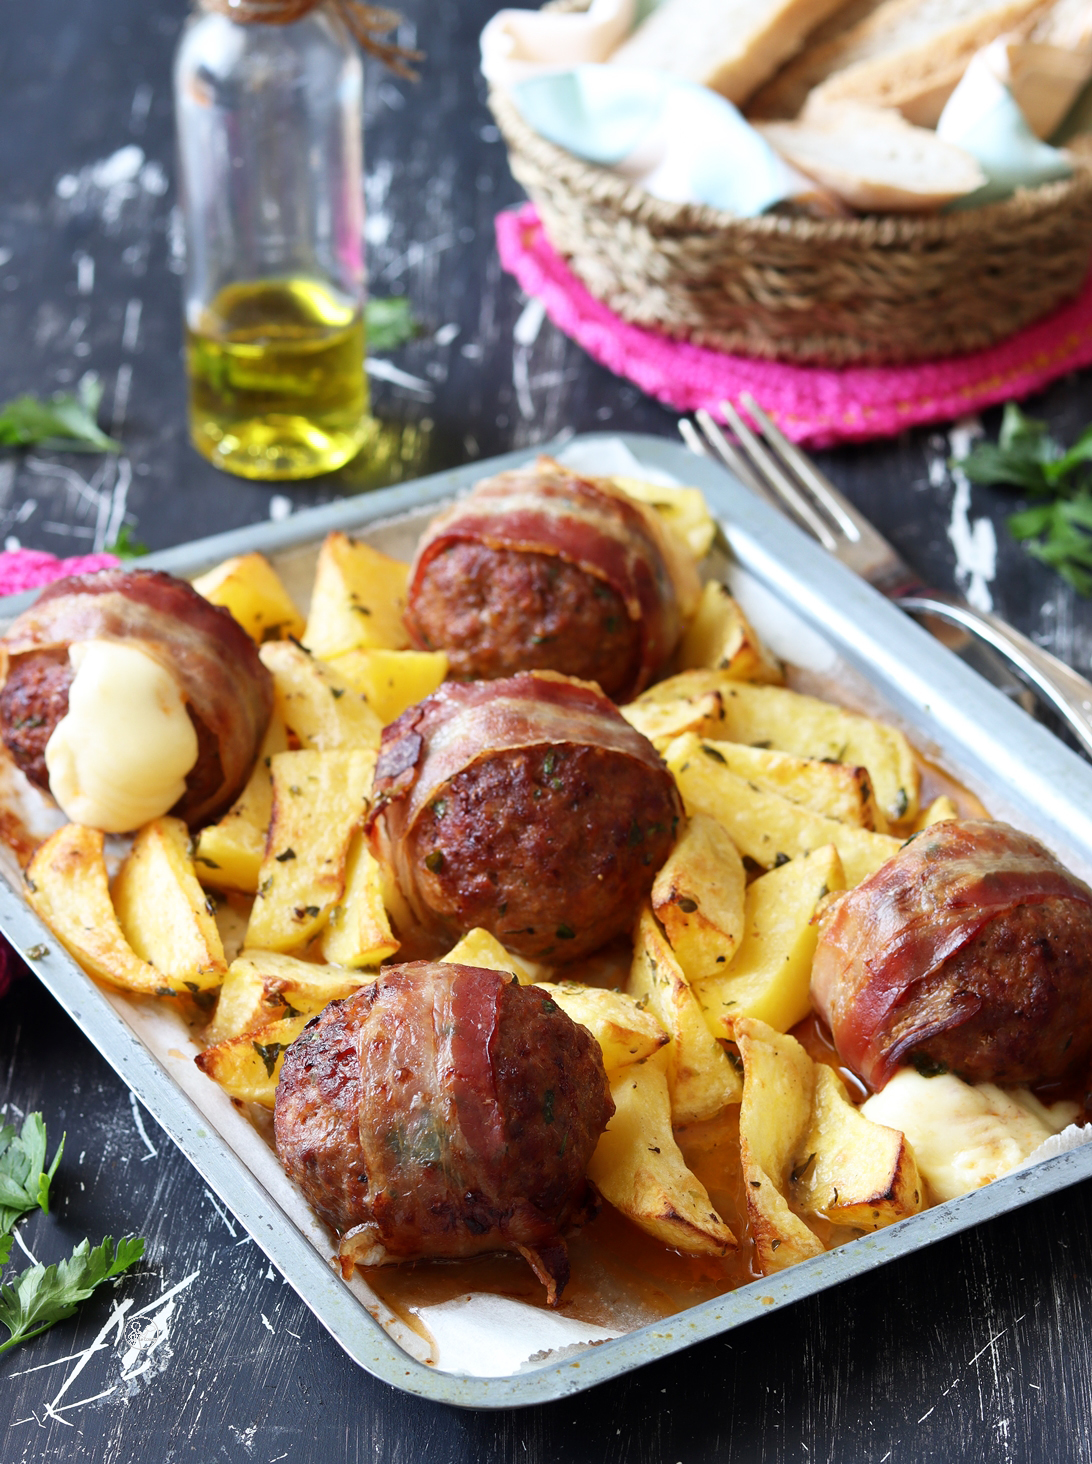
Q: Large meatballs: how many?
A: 5